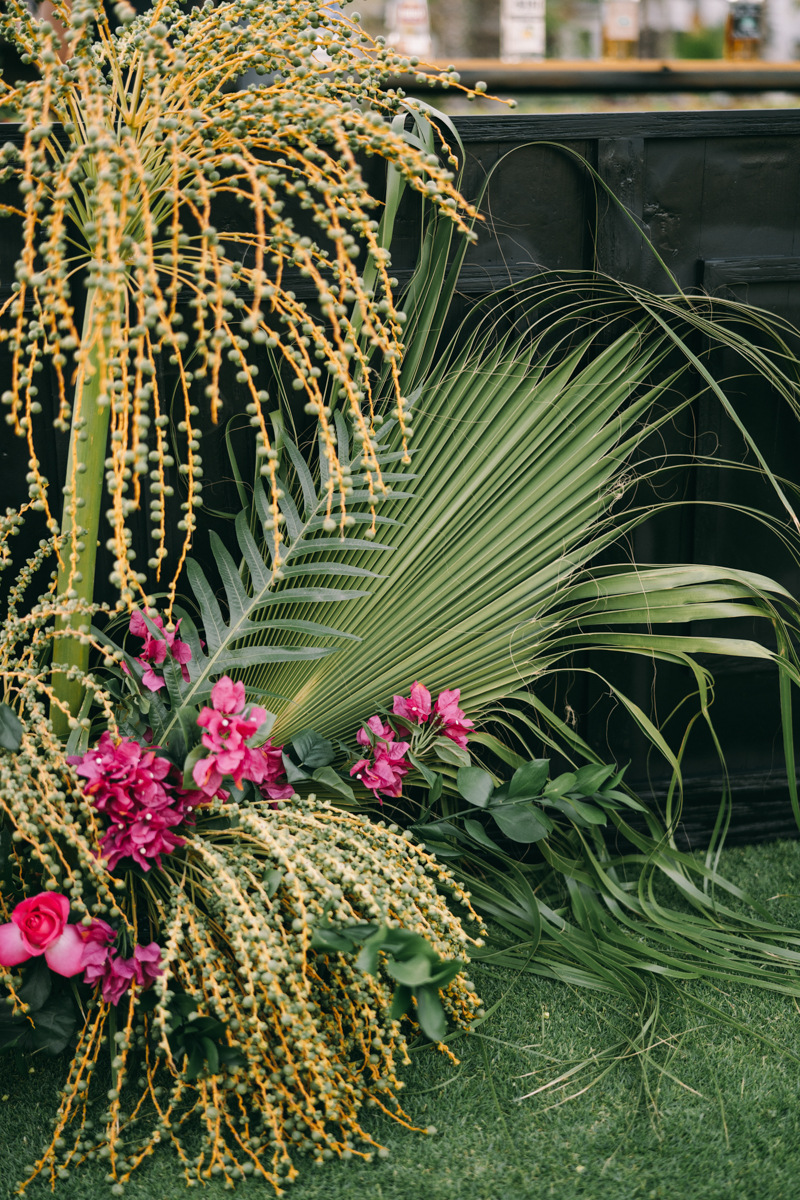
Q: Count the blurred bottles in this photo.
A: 4